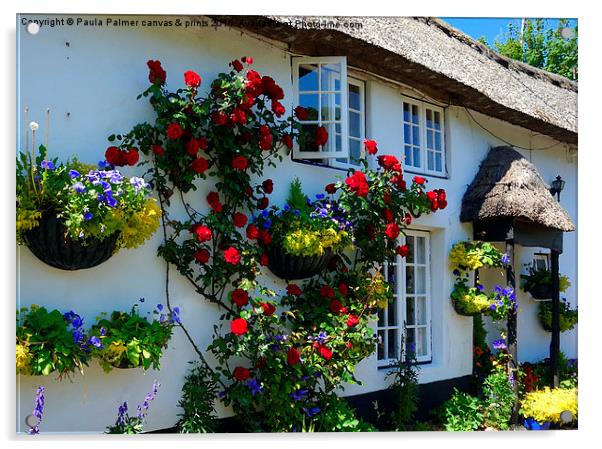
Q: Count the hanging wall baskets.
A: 8